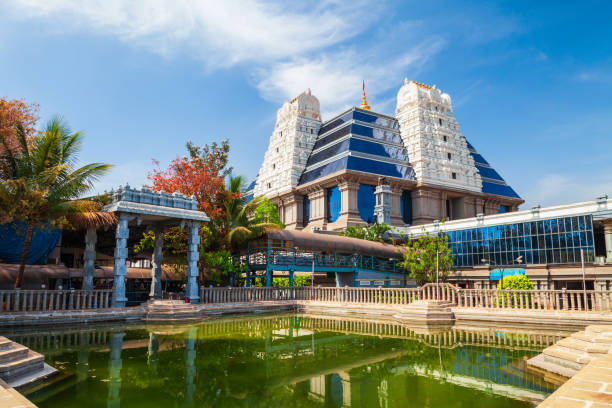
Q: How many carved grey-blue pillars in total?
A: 4